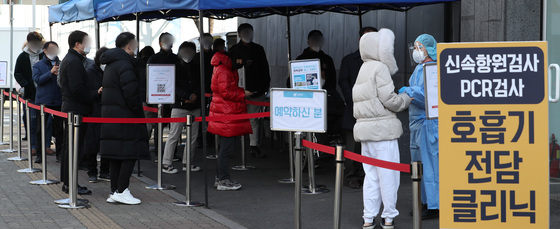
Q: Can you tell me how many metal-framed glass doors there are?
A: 1